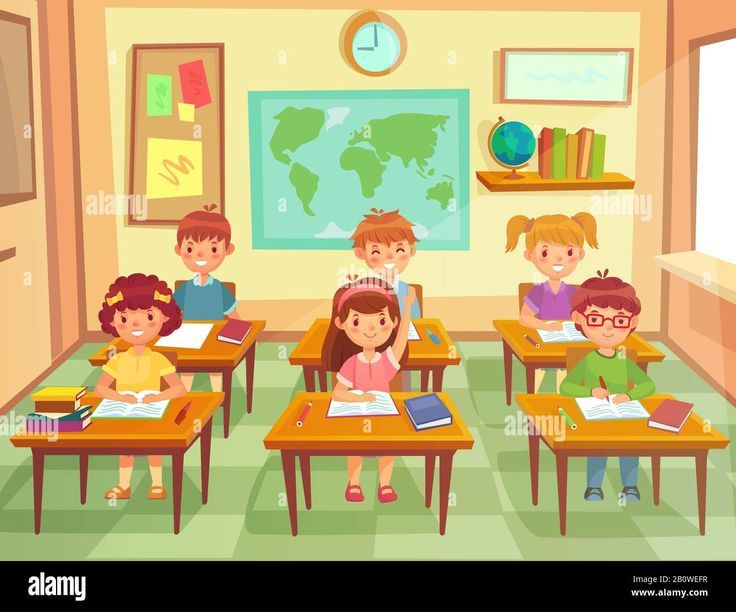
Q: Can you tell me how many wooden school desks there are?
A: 6